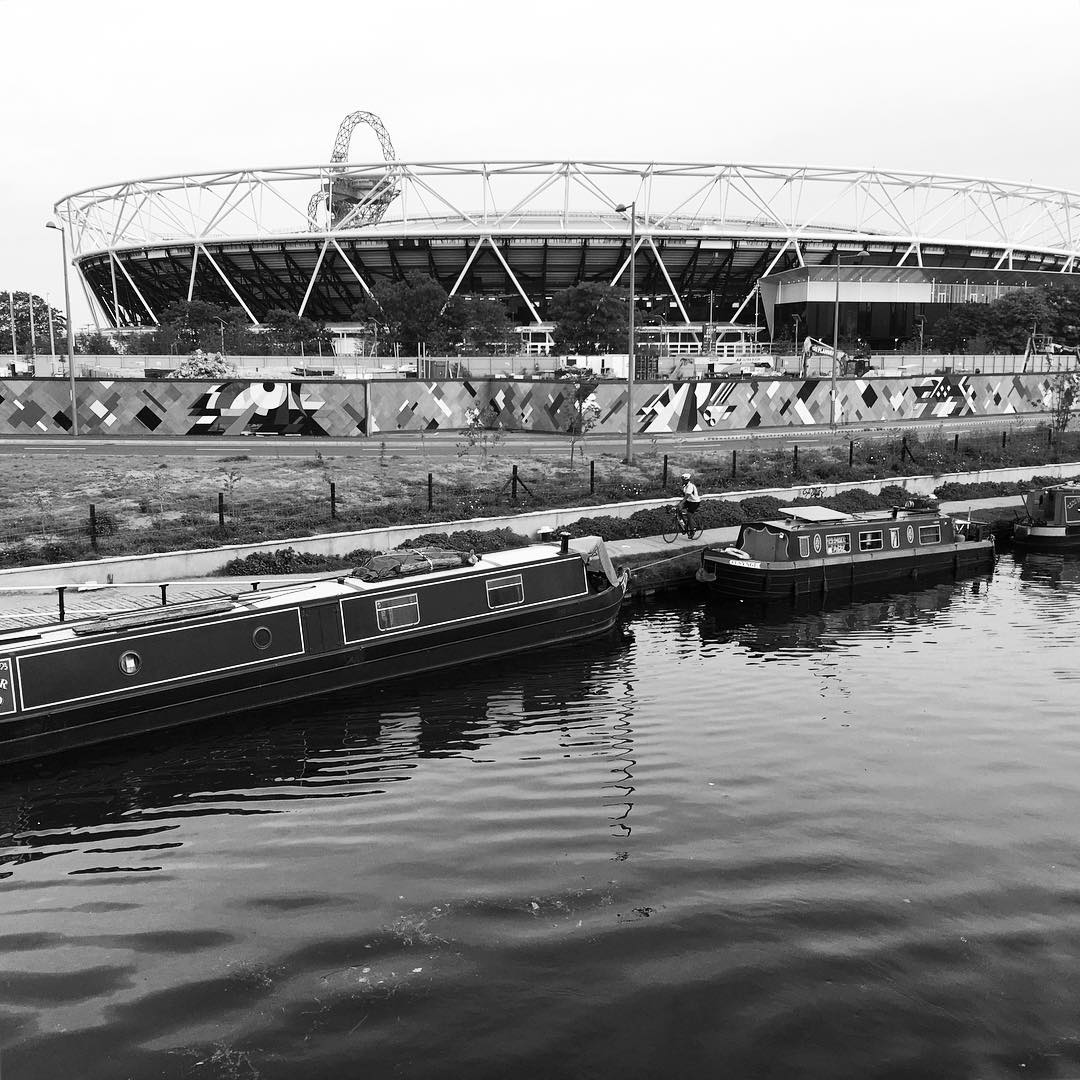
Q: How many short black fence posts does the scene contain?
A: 14